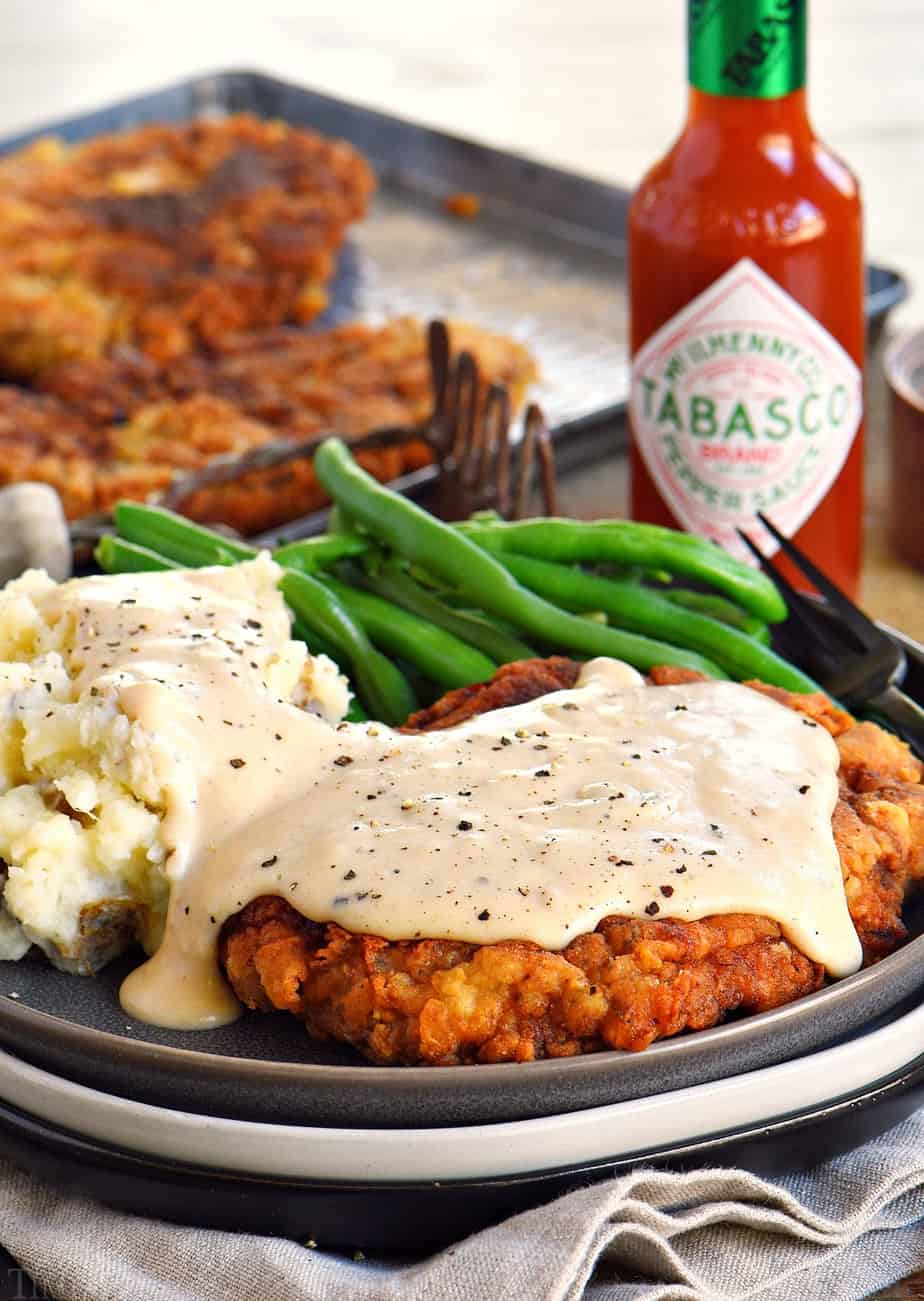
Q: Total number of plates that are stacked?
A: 3